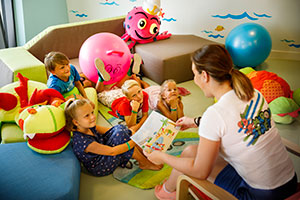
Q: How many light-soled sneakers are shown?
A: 2